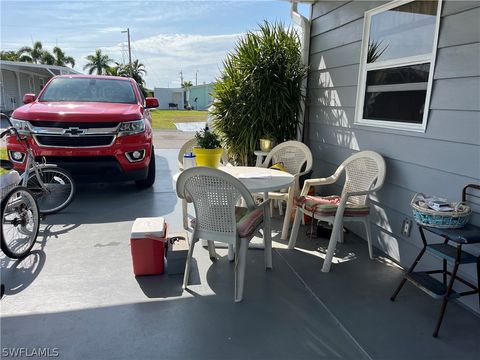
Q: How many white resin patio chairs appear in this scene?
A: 4